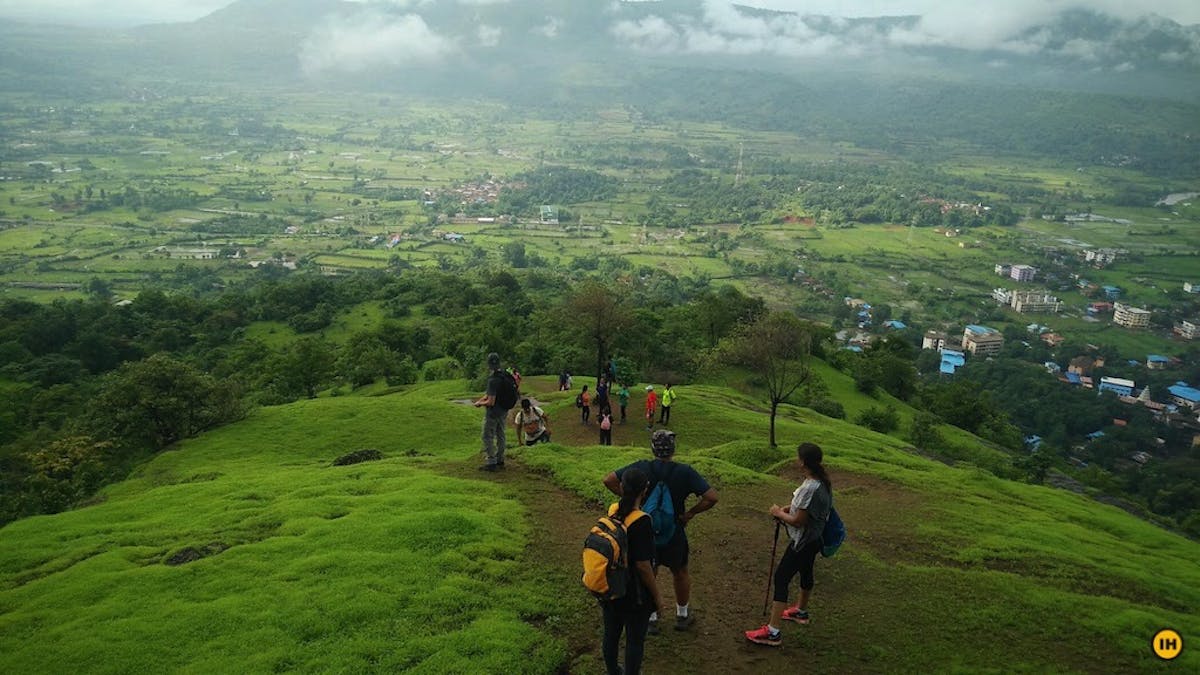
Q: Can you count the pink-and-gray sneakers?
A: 2